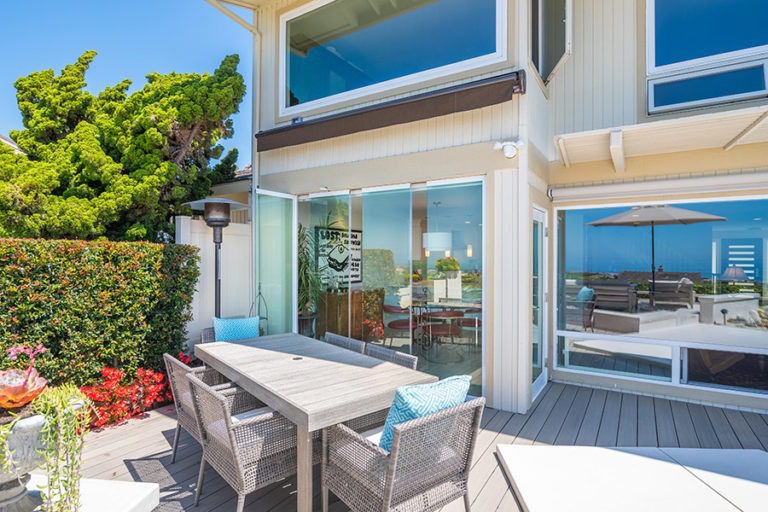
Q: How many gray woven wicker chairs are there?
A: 6